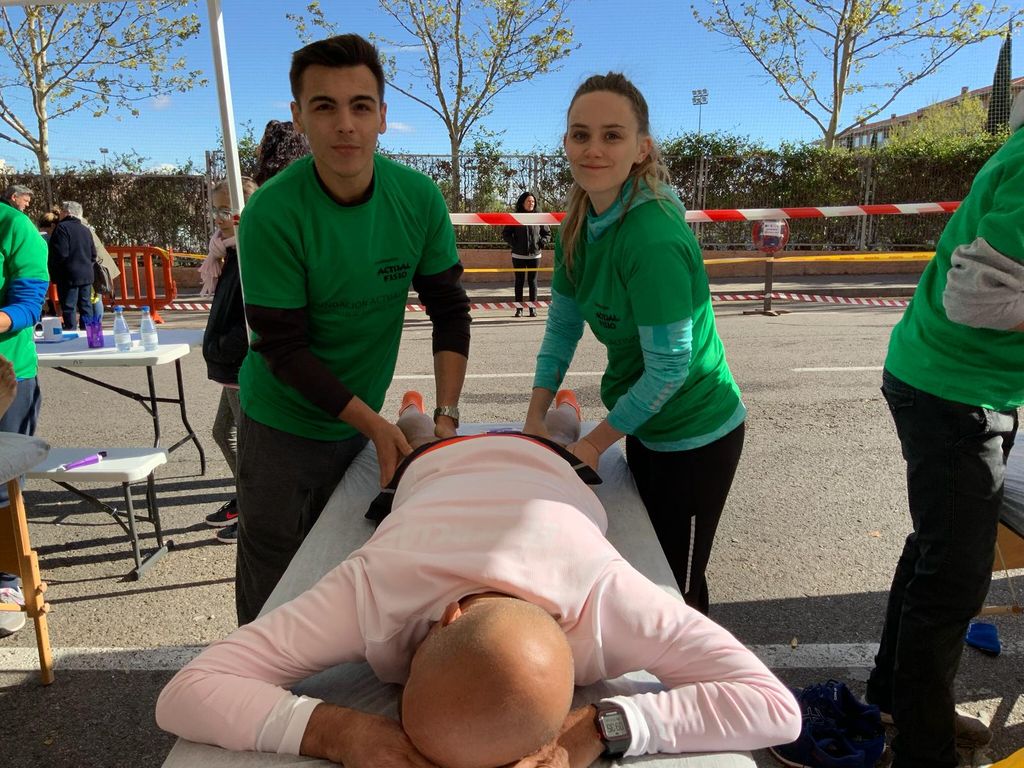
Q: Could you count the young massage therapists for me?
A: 2